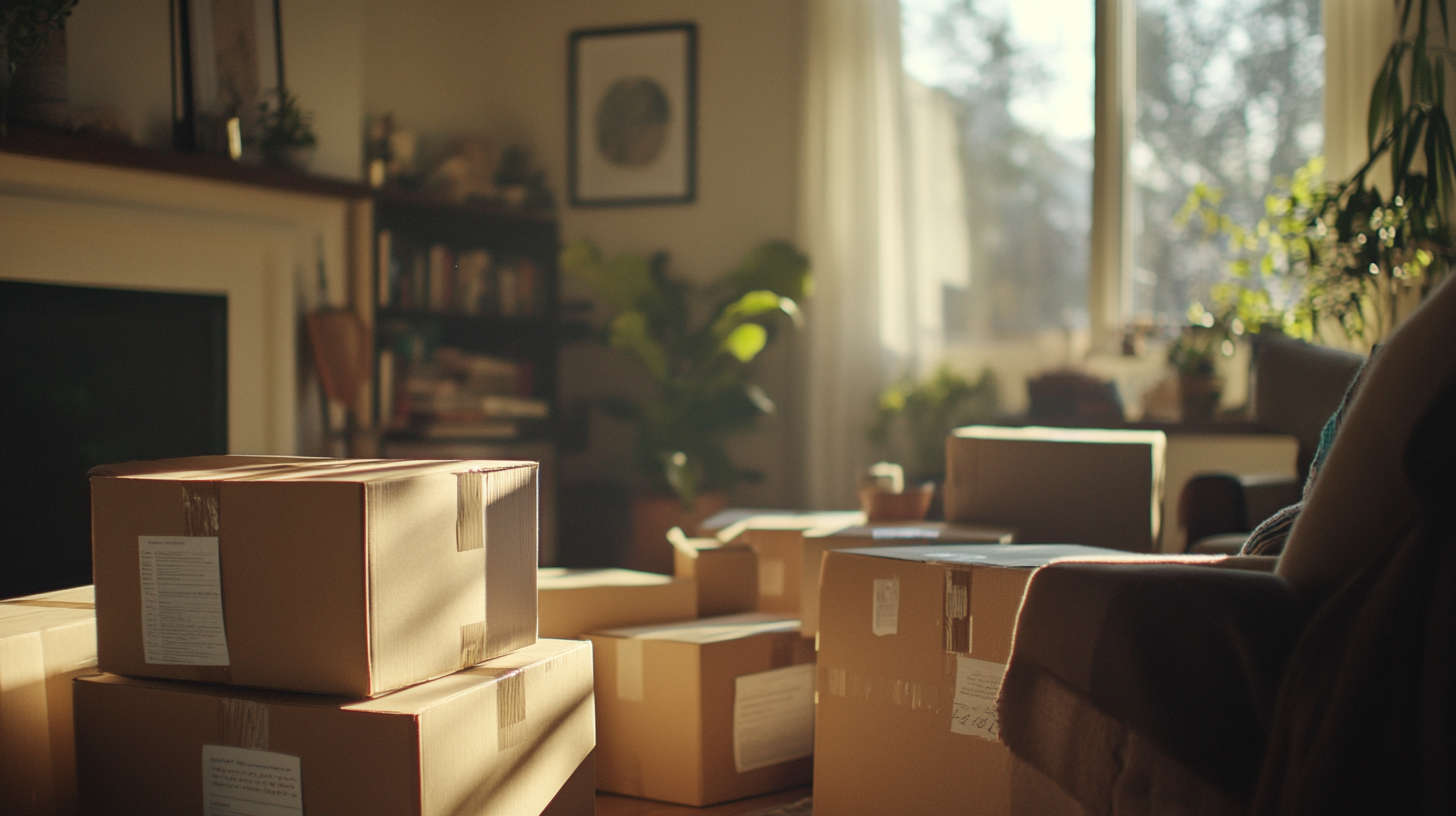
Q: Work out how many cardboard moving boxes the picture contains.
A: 10